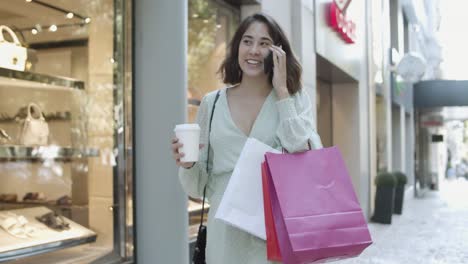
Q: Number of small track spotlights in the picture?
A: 5